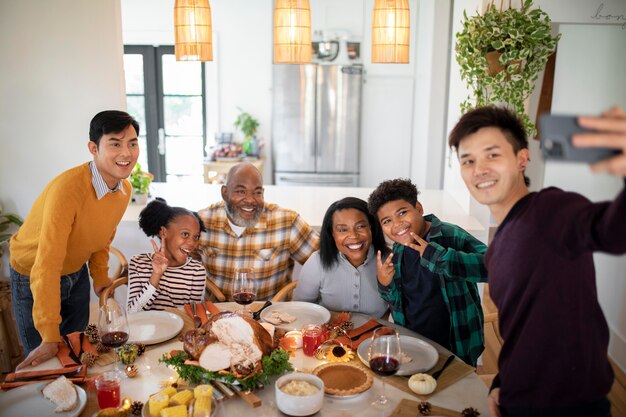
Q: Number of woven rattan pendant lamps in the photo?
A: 3